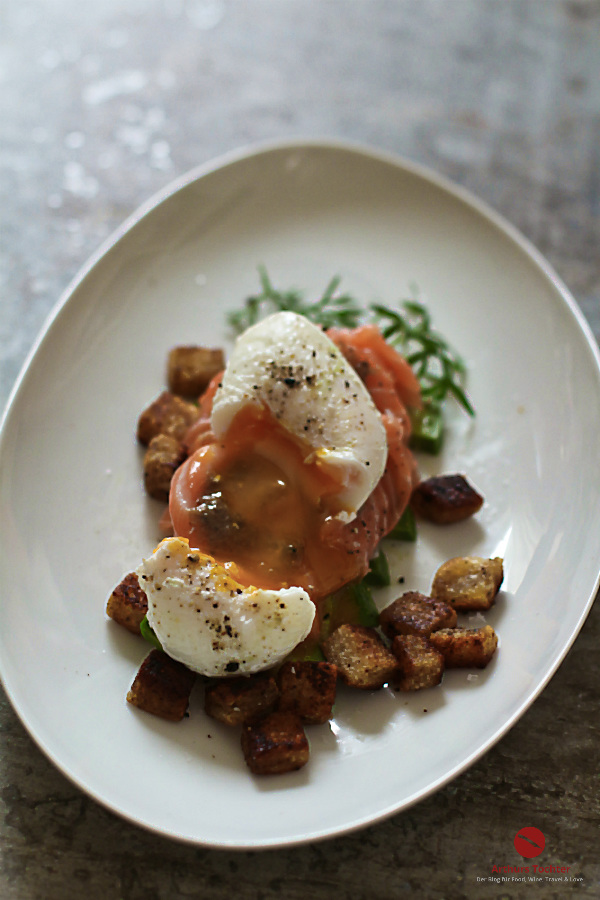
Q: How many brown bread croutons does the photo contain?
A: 14